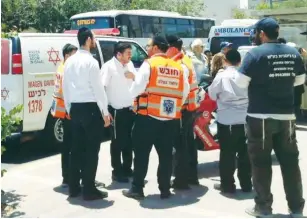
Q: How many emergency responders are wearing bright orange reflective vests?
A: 3